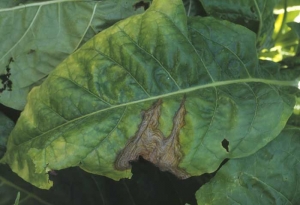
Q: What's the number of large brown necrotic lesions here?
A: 1